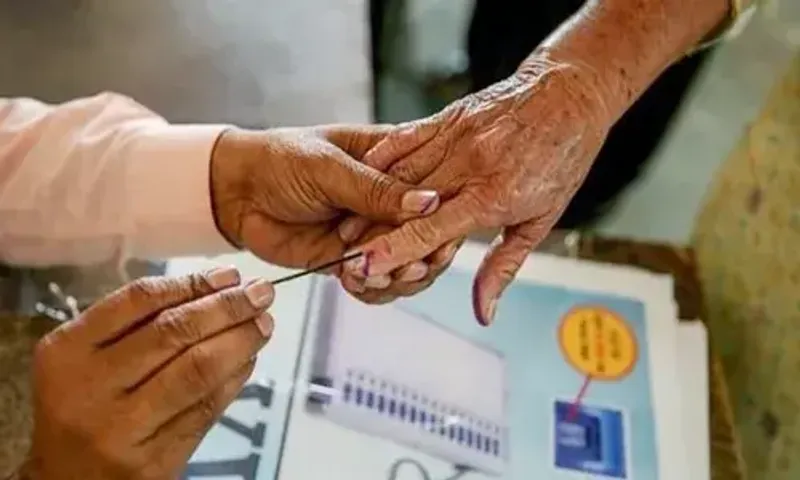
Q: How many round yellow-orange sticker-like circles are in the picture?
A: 1